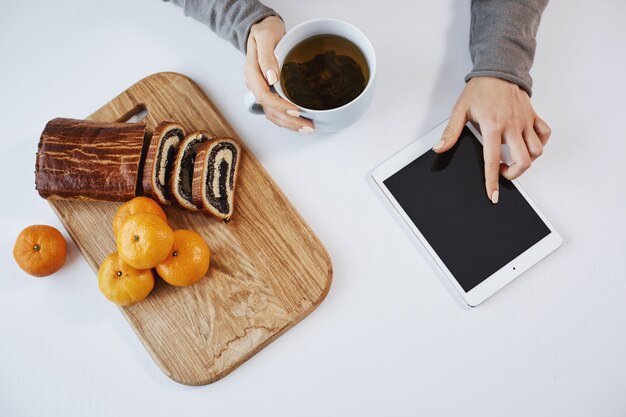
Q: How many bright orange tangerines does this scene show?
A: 5